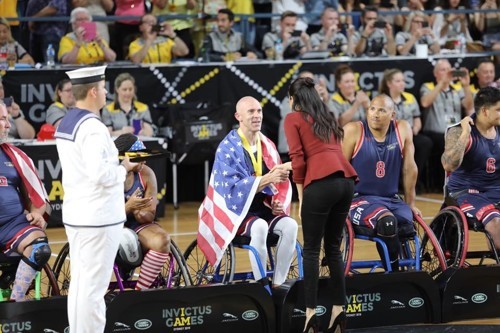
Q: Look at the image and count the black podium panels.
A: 4